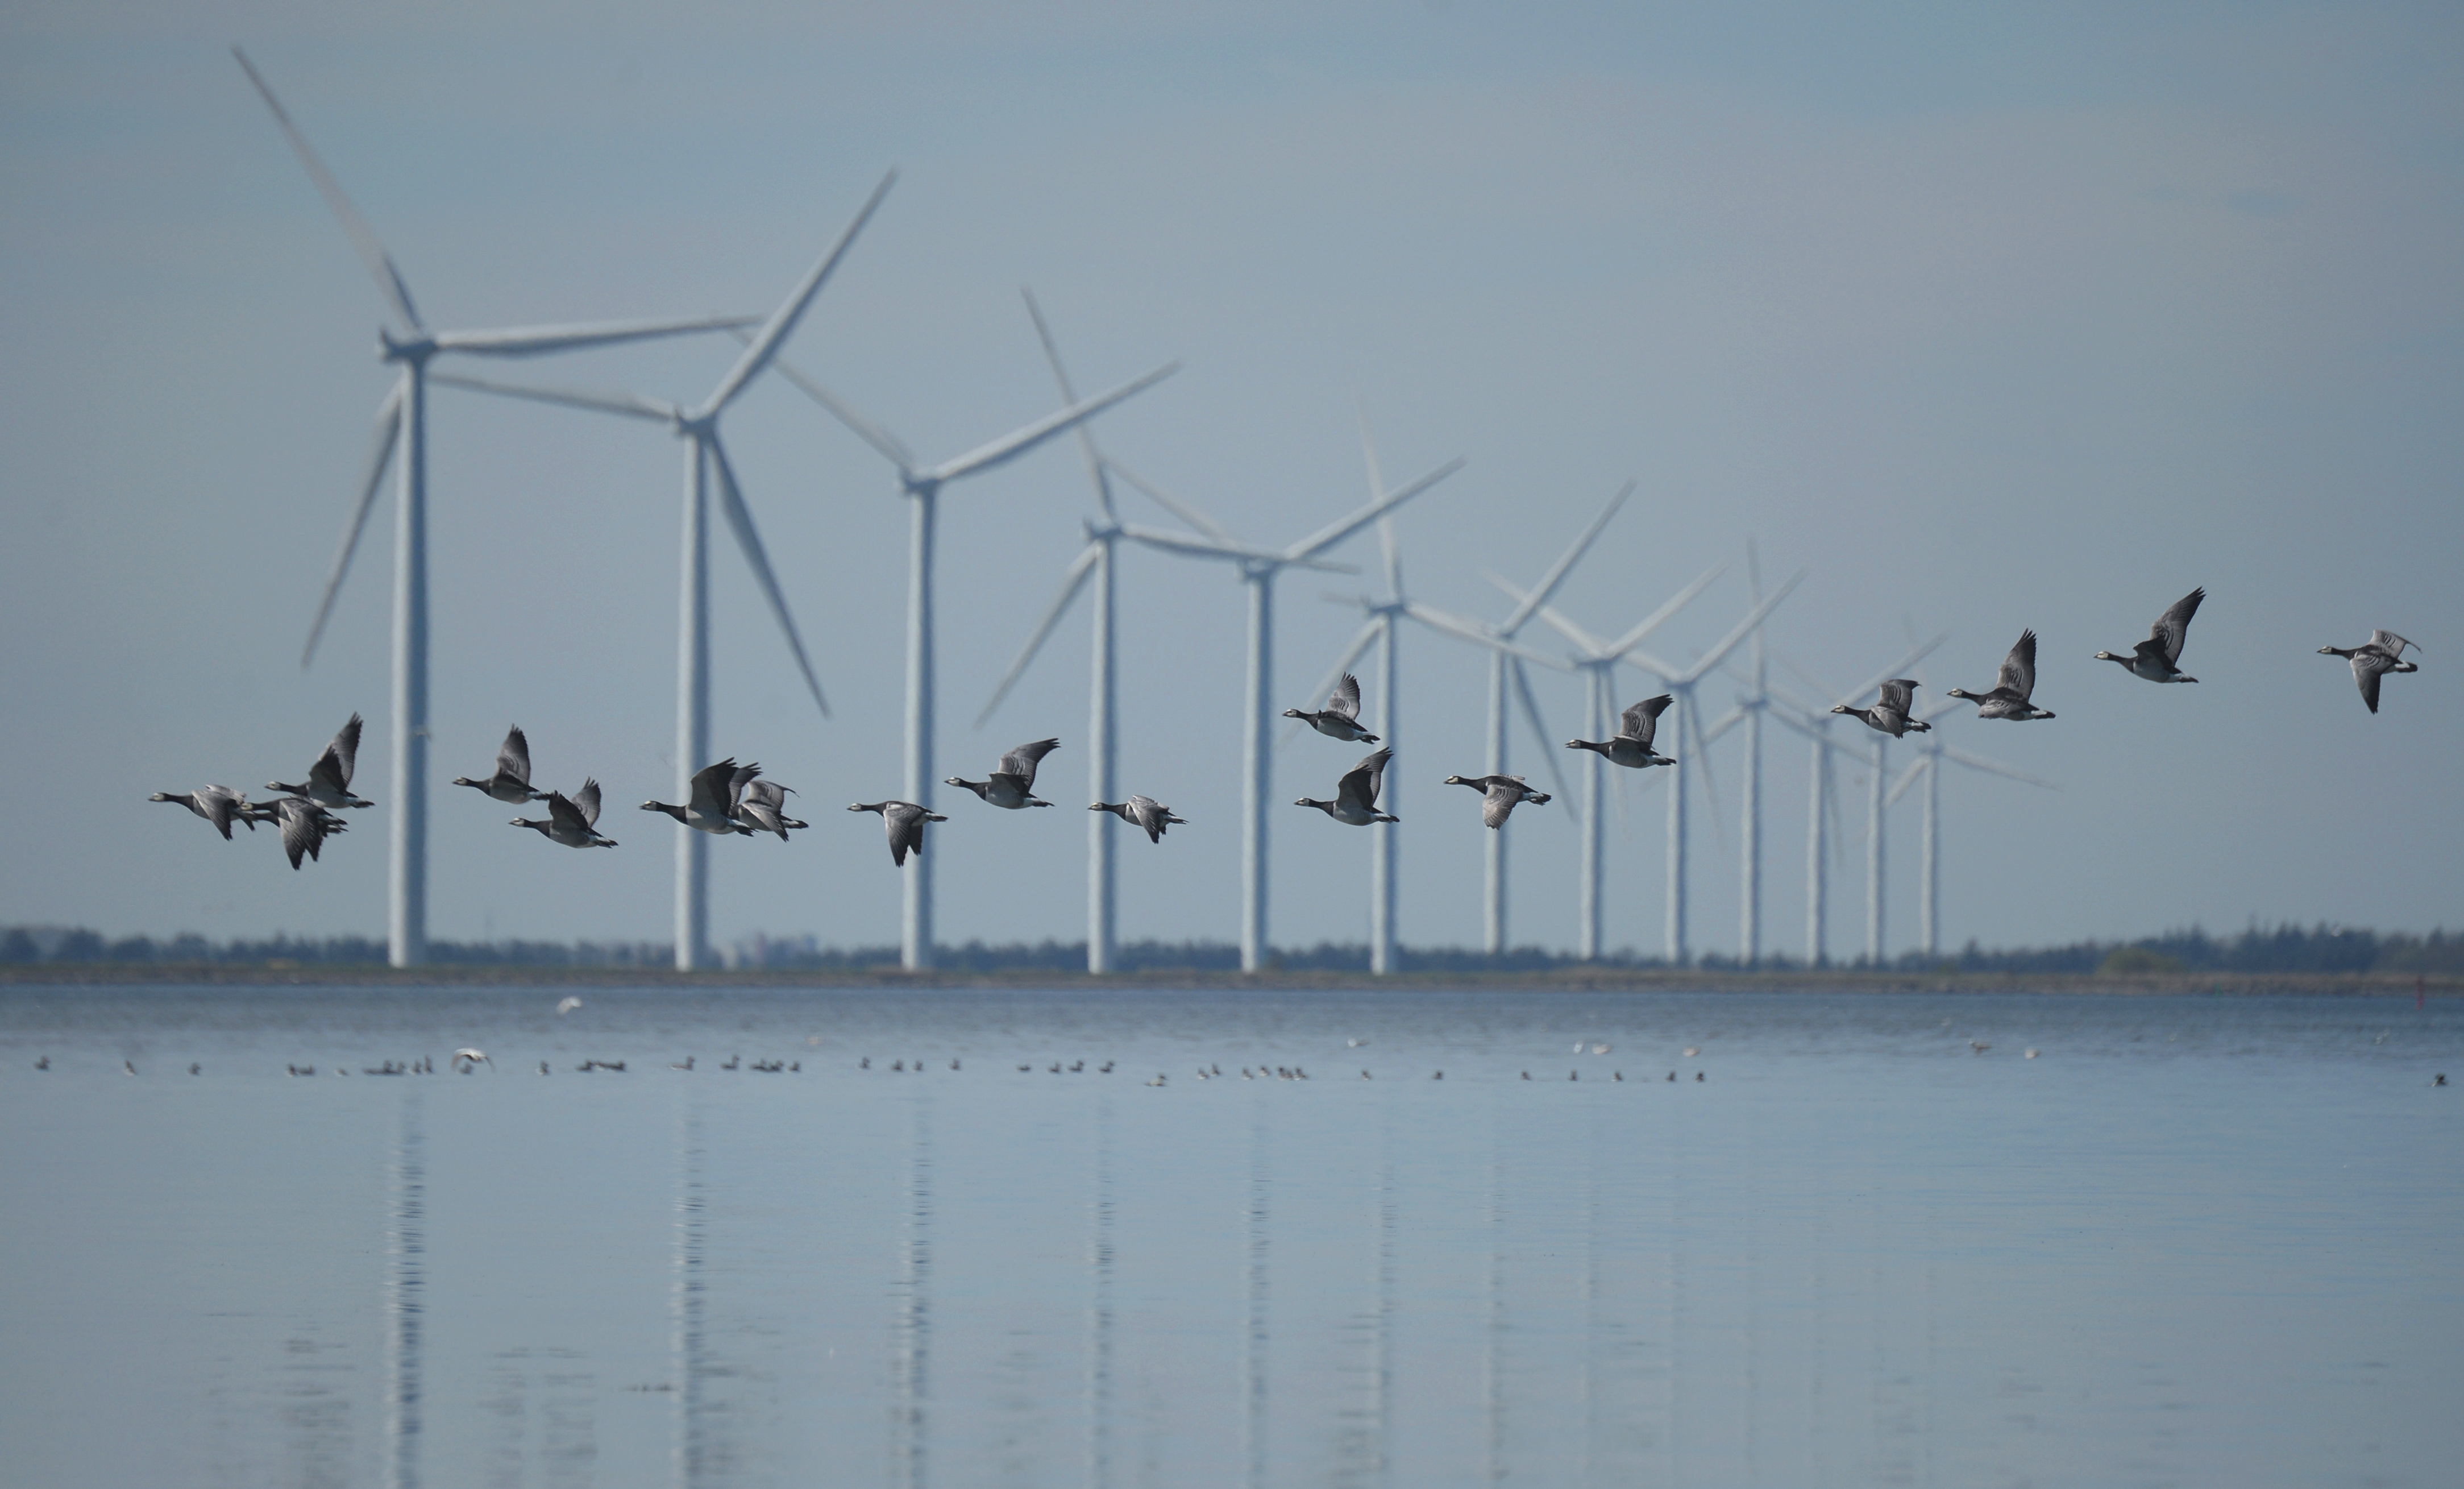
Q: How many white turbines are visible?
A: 13